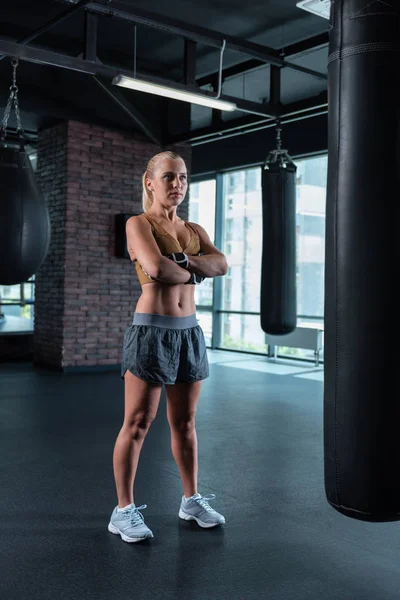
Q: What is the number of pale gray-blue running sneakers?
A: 2